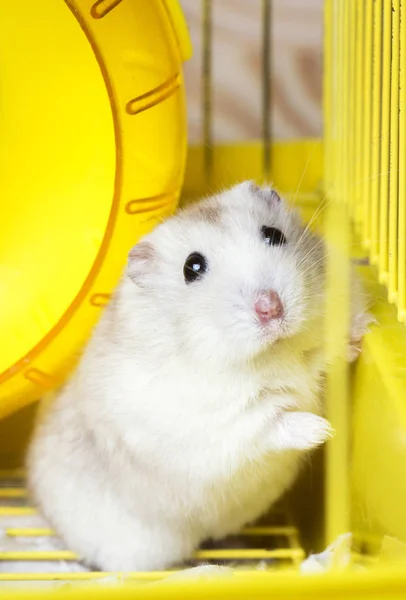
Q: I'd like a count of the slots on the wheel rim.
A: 5